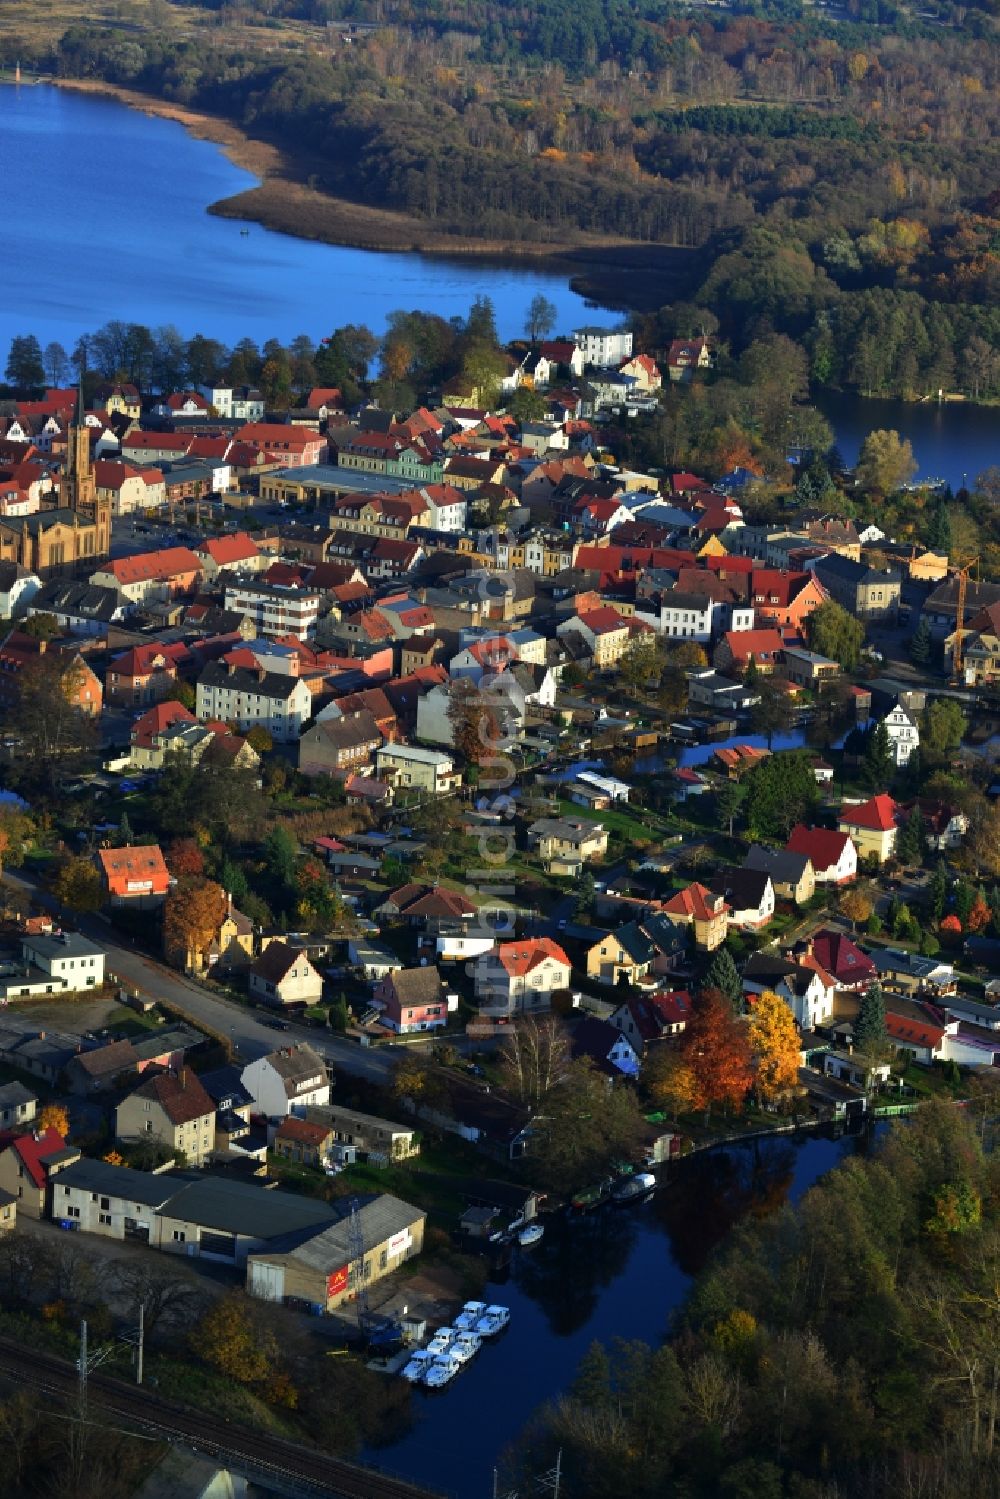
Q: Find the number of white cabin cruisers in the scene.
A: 6